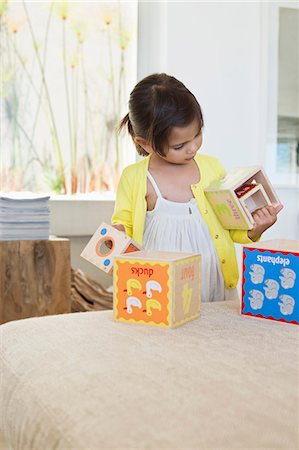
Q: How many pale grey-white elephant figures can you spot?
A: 5